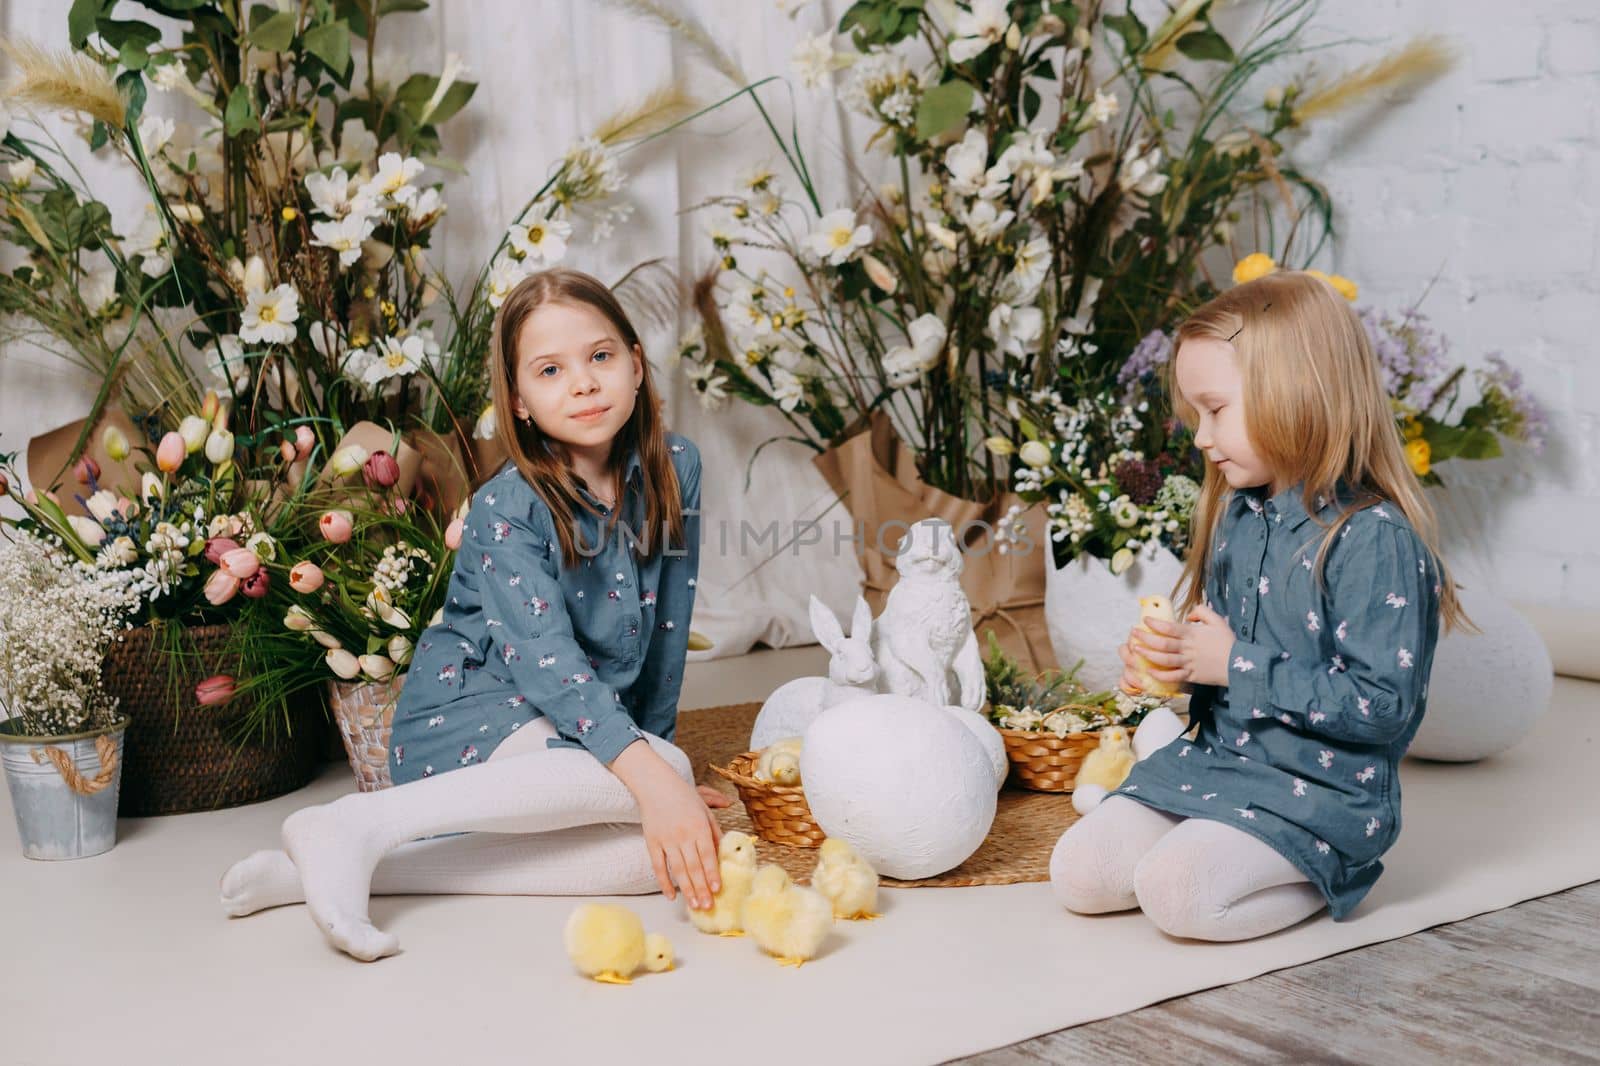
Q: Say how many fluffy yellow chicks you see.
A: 7